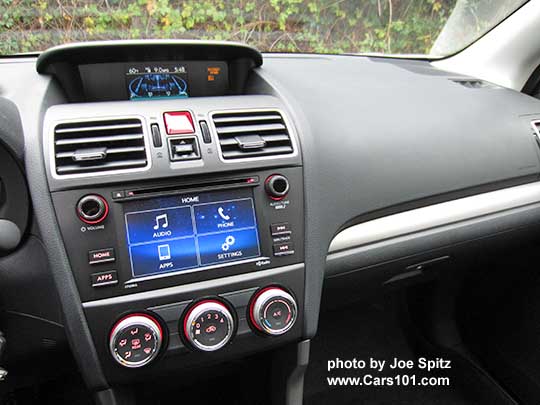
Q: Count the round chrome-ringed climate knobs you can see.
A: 3